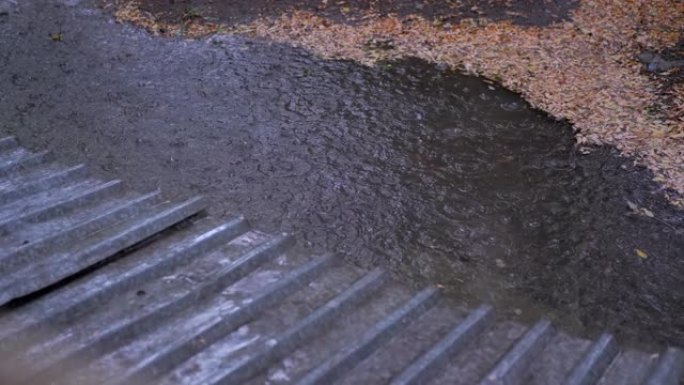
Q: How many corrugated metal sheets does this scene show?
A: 2